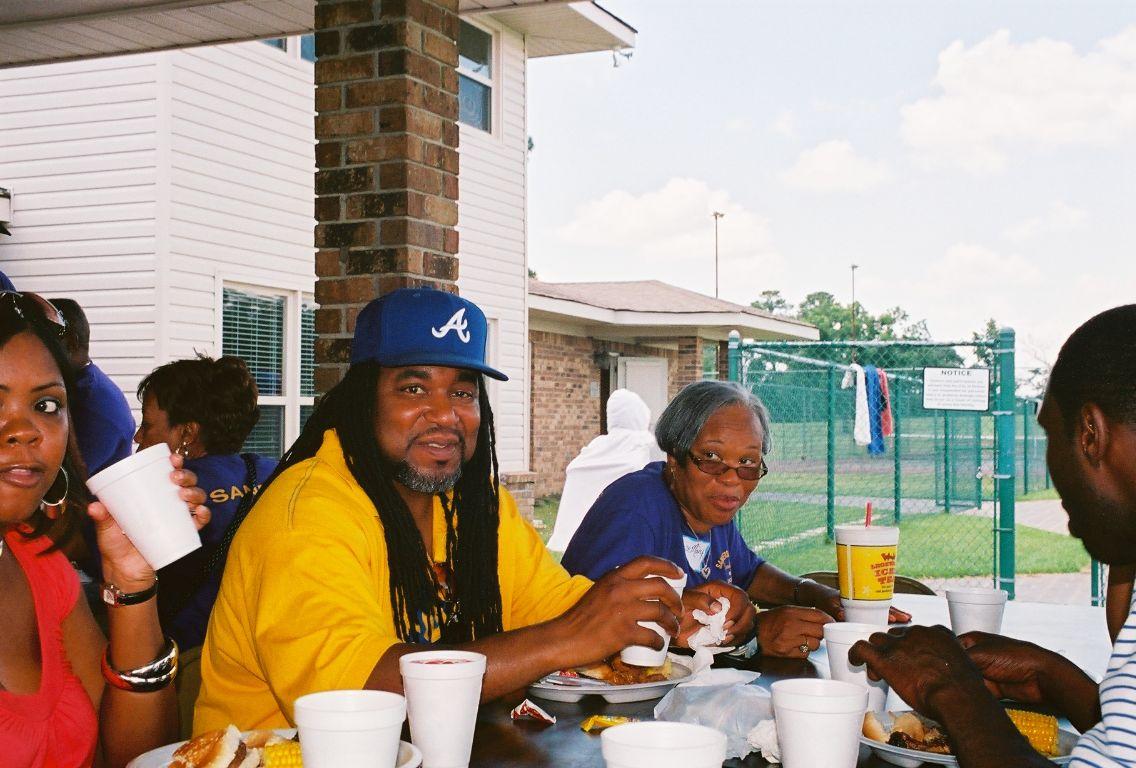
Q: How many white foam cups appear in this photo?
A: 8